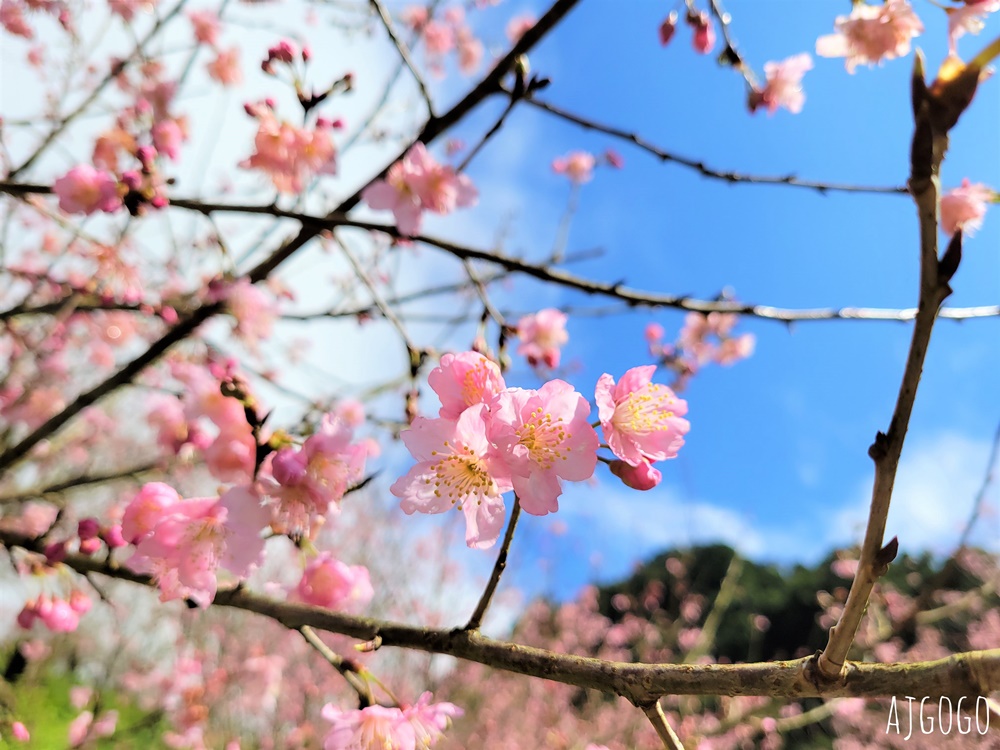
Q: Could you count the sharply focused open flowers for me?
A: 4